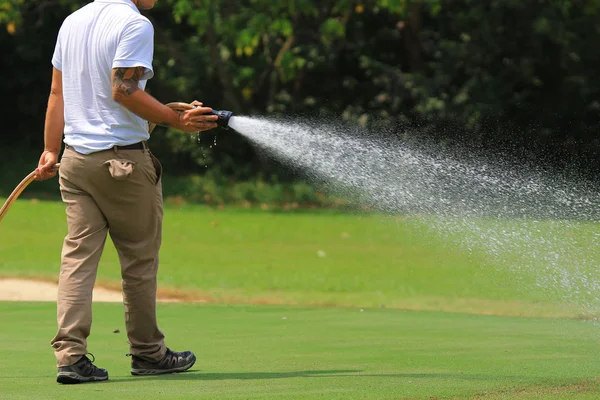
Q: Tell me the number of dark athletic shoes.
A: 2